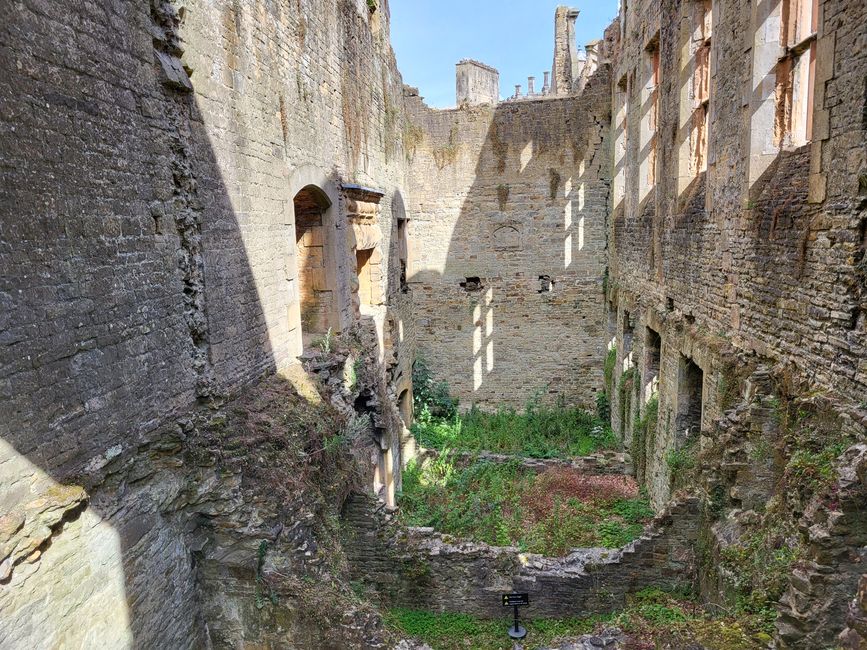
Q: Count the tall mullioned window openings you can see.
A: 4